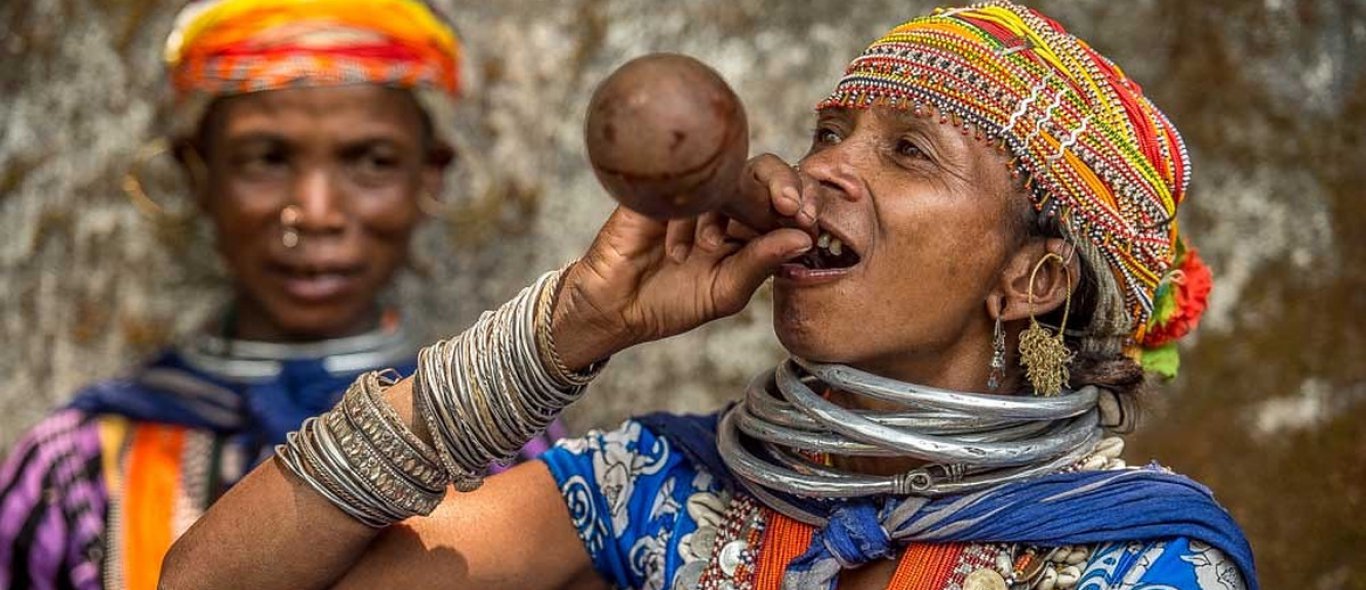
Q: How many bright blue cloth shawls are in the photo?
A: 2